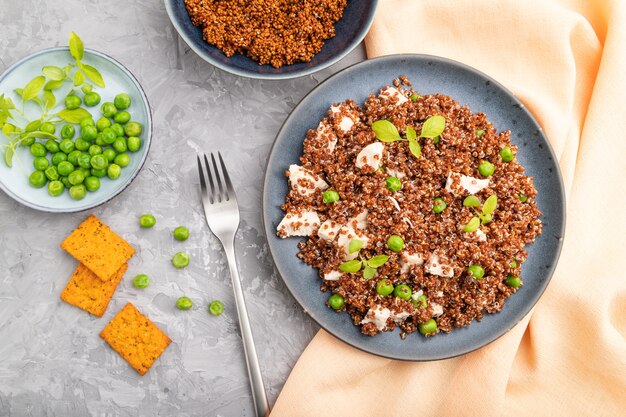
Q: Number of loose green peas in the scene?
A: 6